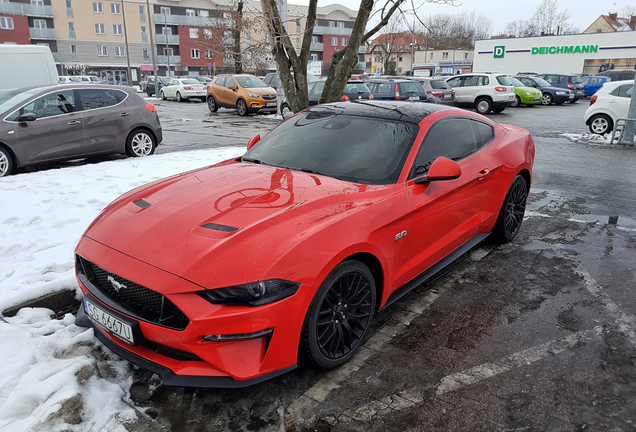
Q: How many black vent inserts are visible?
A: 2